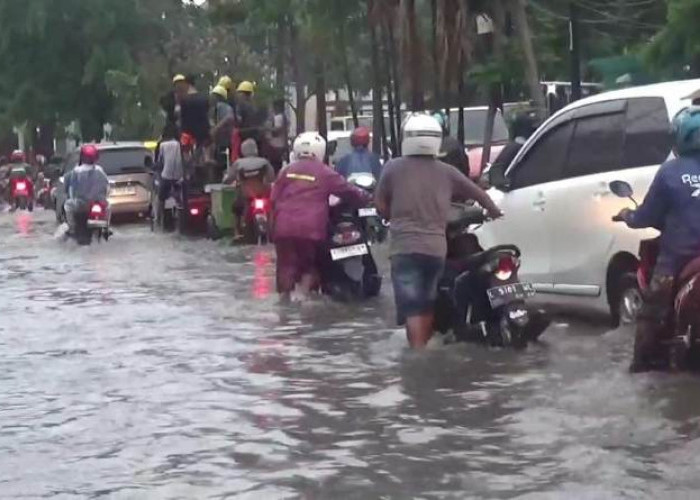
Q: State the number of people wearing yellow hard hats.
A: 4